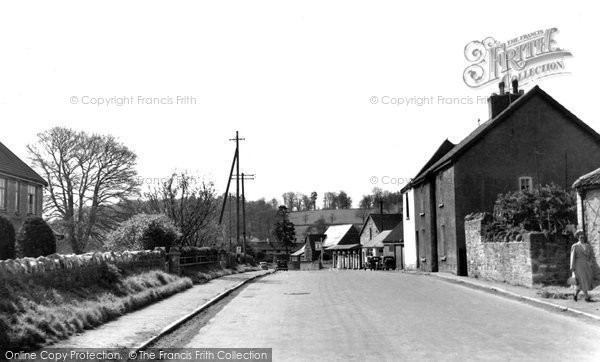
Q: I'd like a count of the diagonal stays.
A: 1